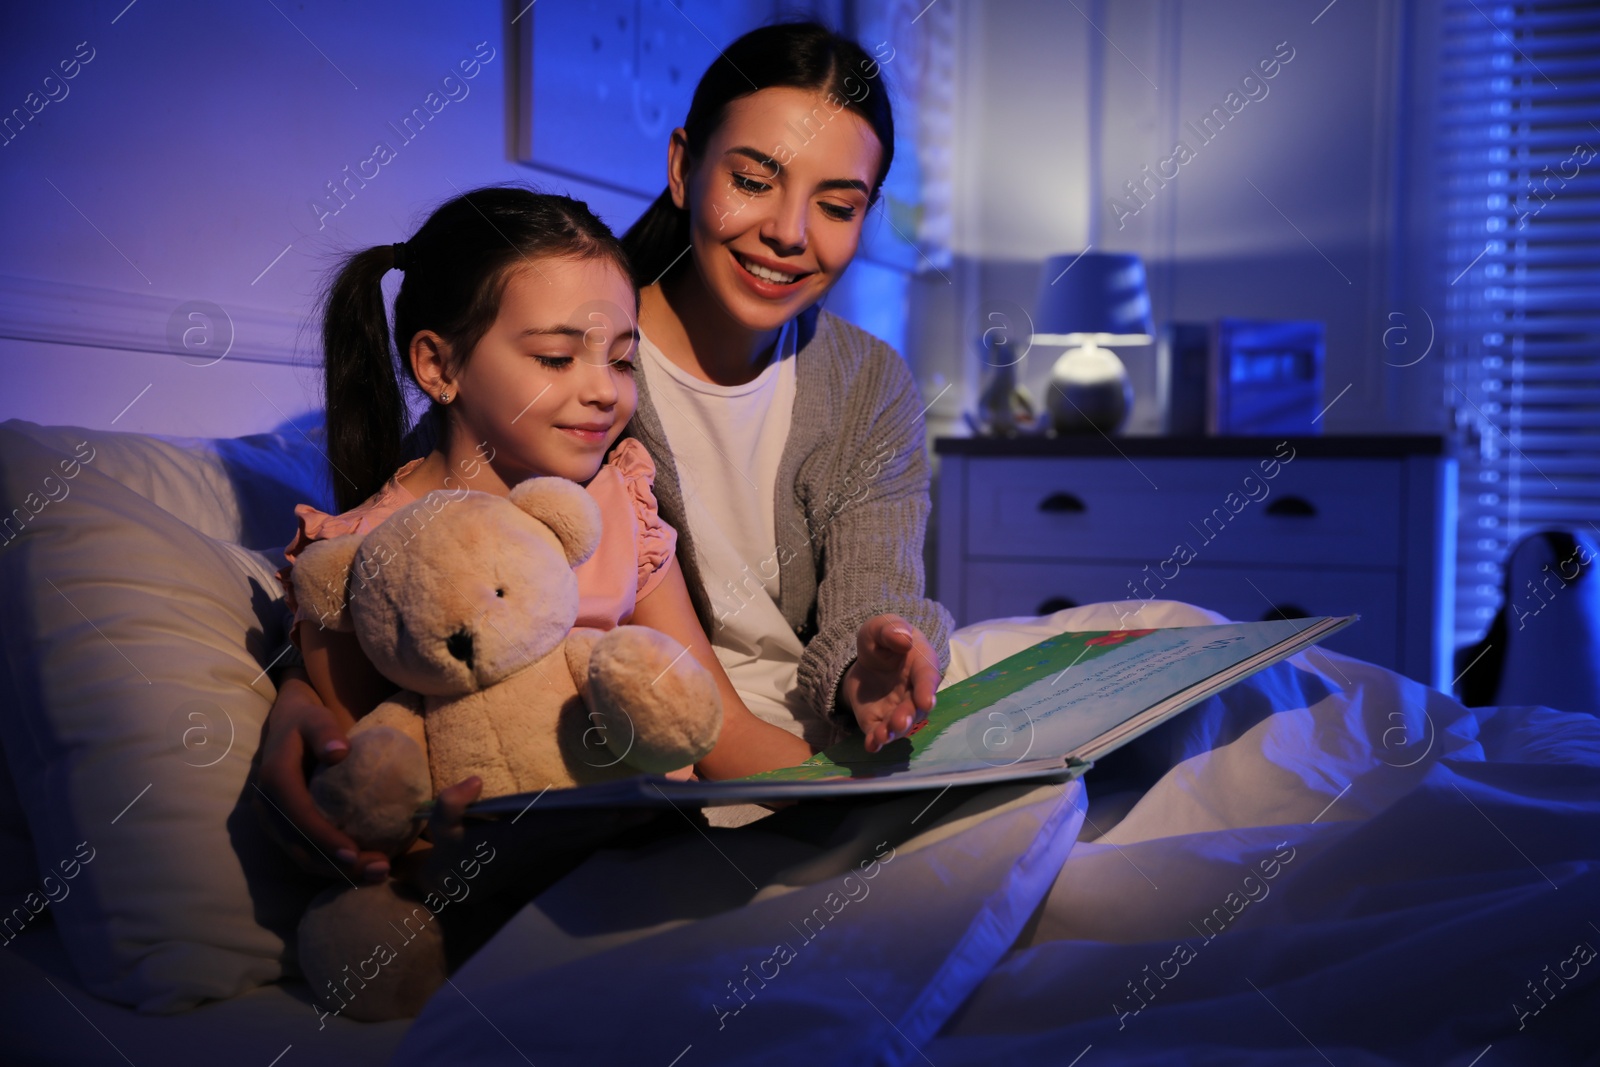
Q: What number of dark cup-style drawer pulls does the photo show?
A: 4